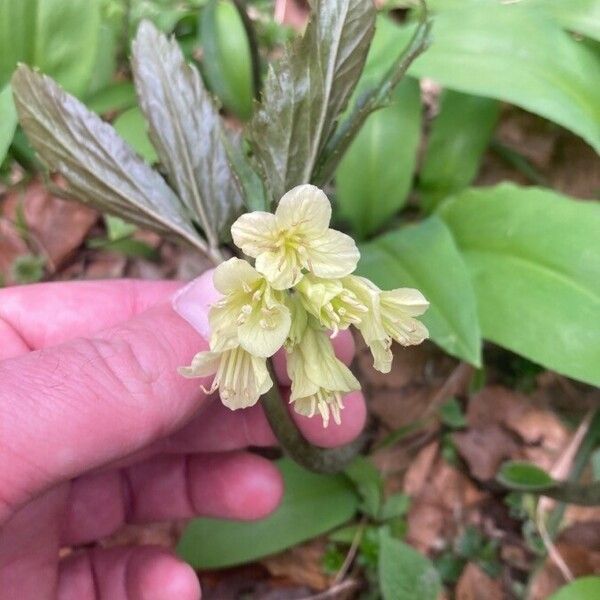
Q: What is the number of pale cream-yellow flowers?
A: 6